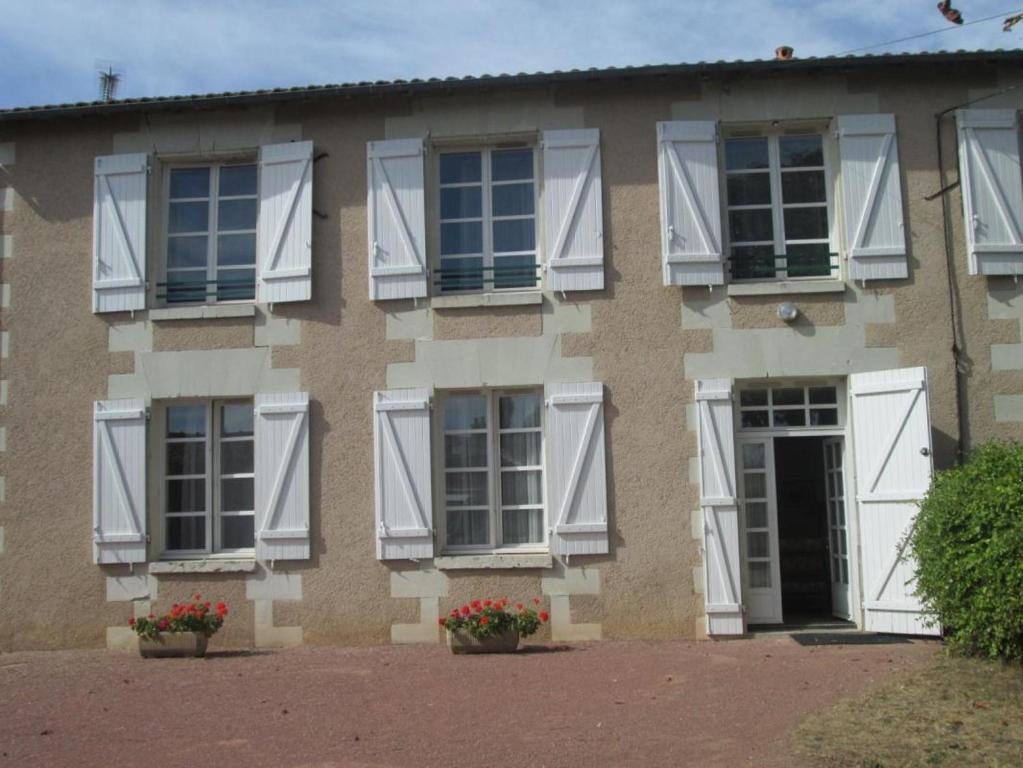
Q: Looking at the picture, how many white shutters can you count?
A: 13